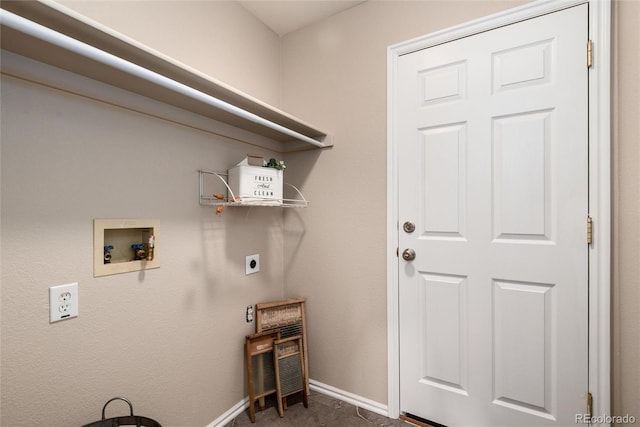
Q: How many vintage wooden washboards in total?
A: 3